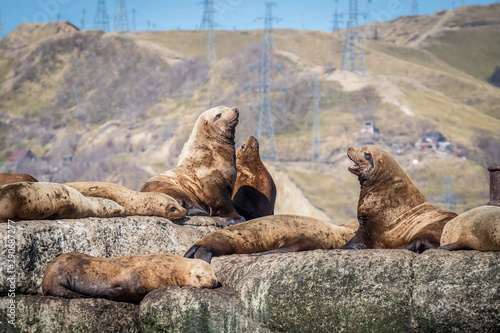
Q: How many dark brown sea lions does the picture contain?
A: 1